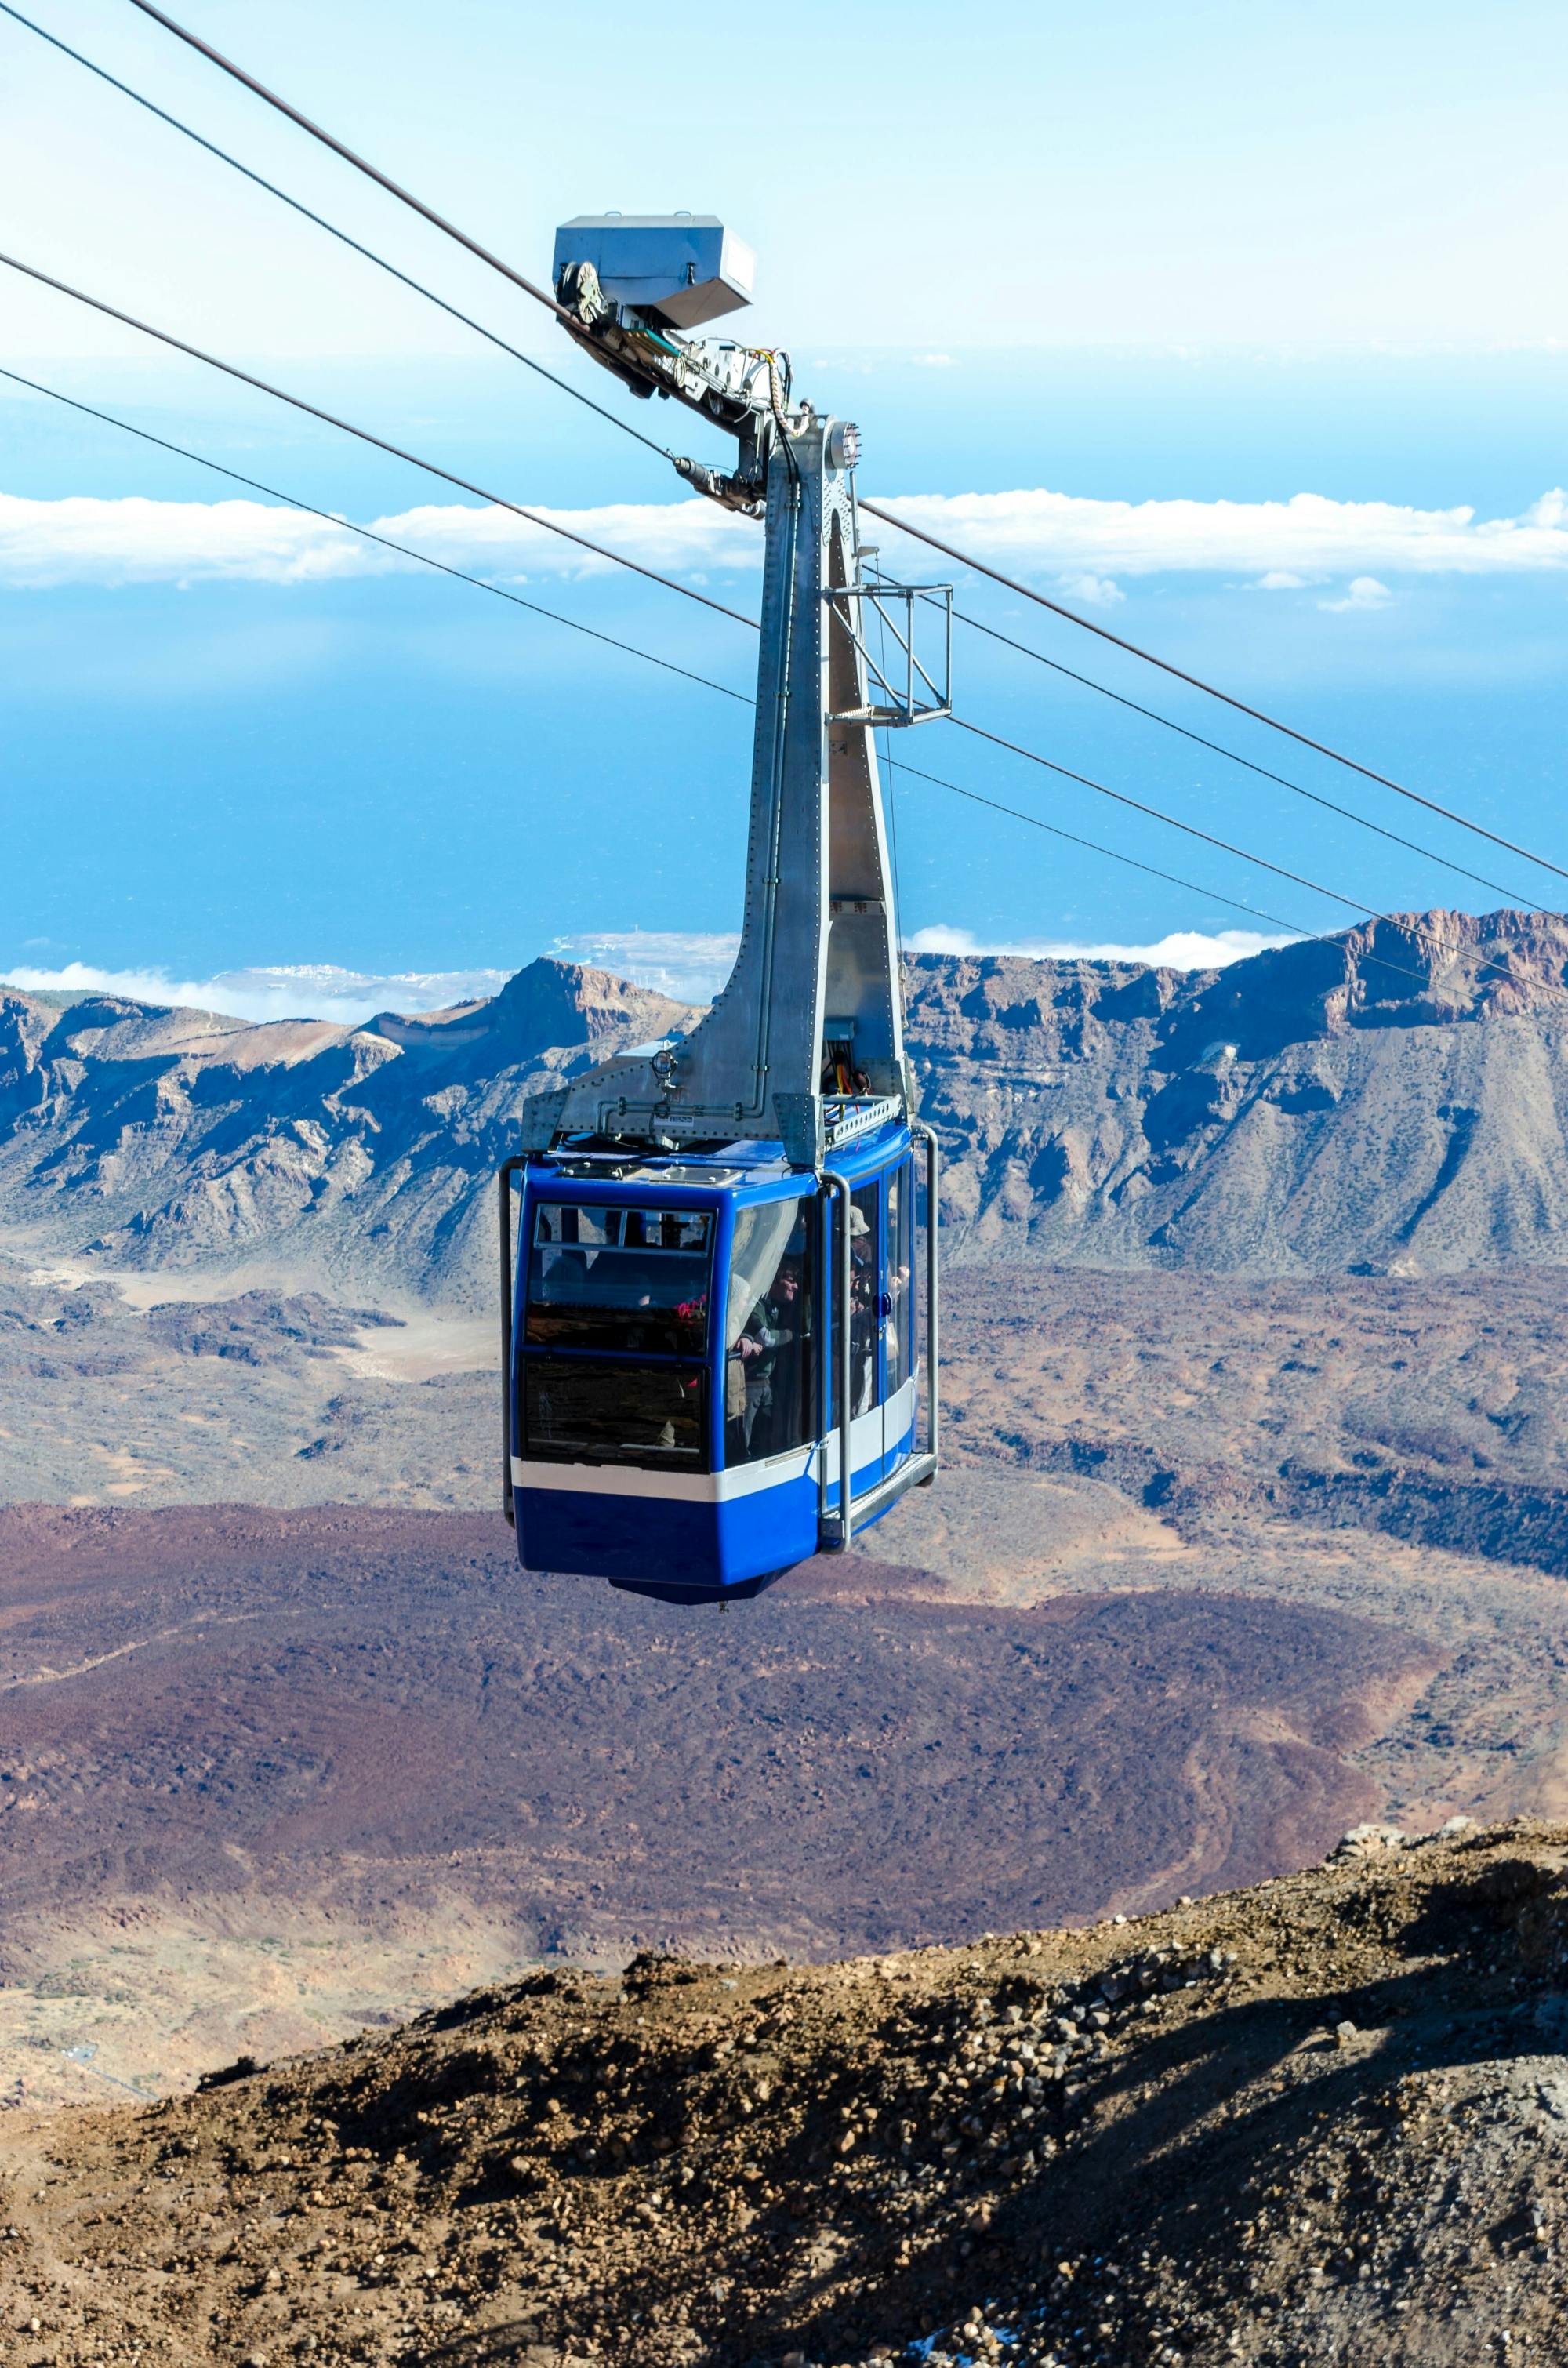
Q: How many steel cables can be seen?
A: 4